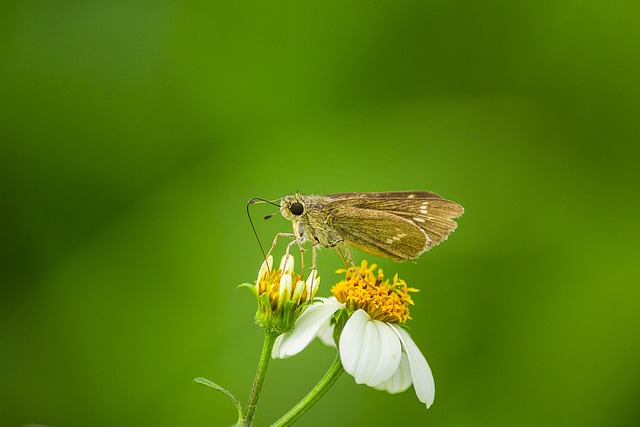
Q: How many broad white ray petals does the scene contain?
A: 5